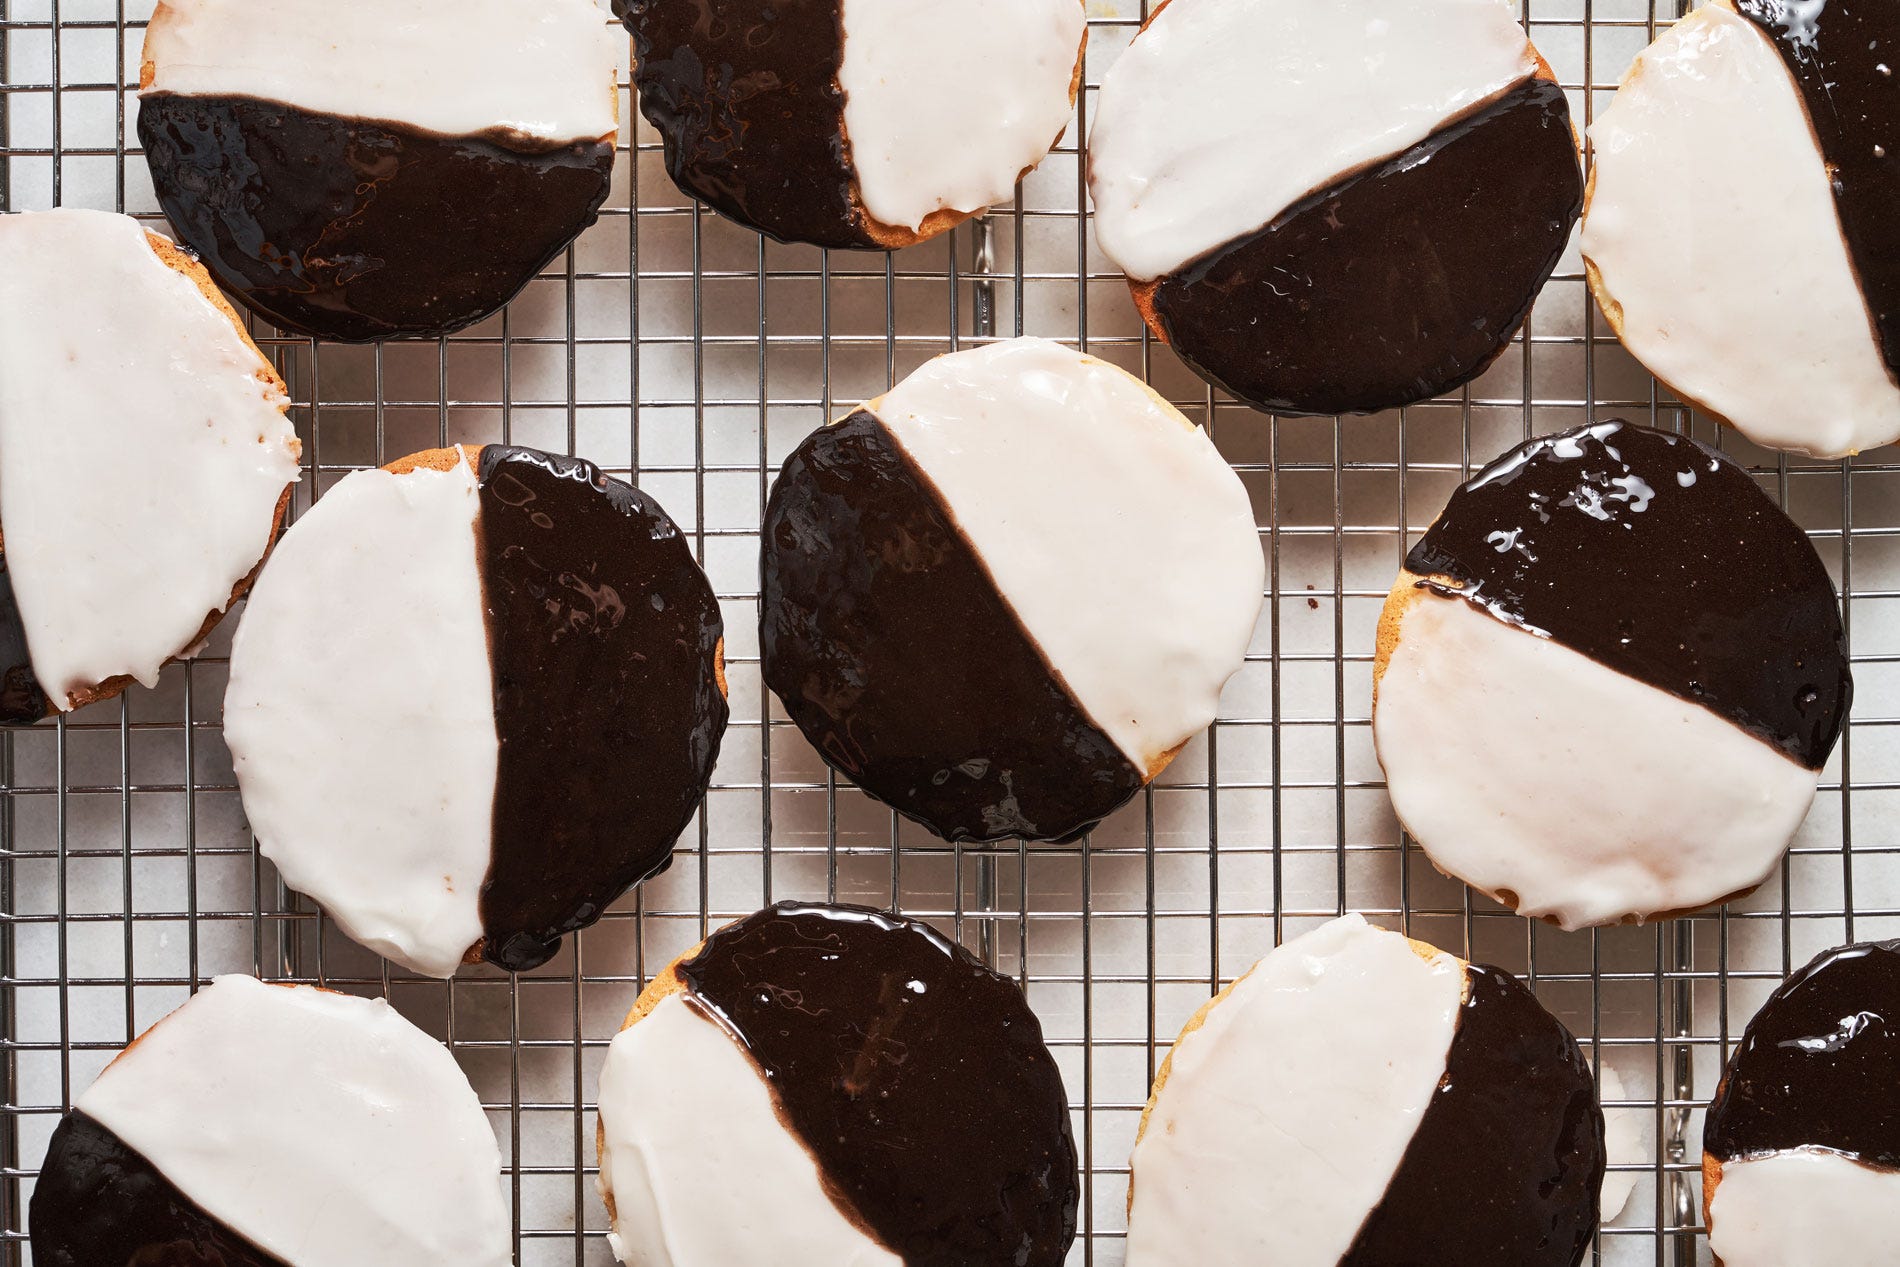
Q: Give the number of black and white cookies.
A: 12